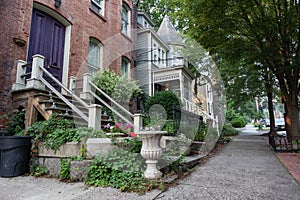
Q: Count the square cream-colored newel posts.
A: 6